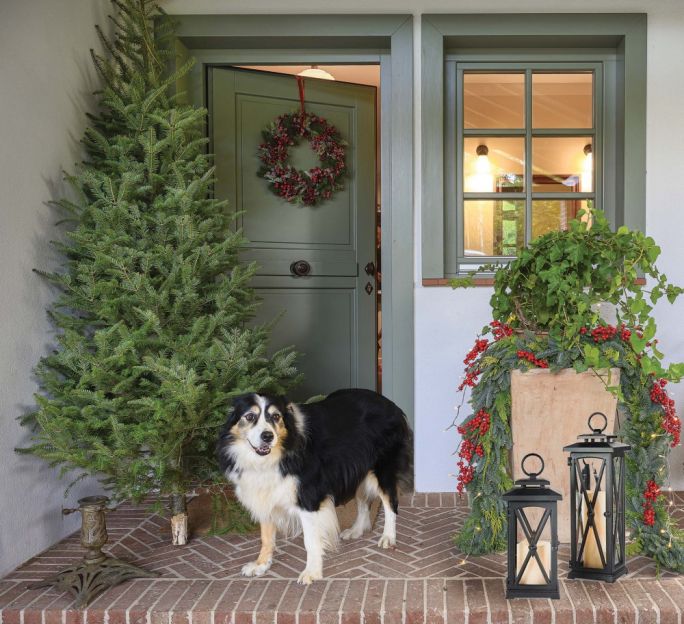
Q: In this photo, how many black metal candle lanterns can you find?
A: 2